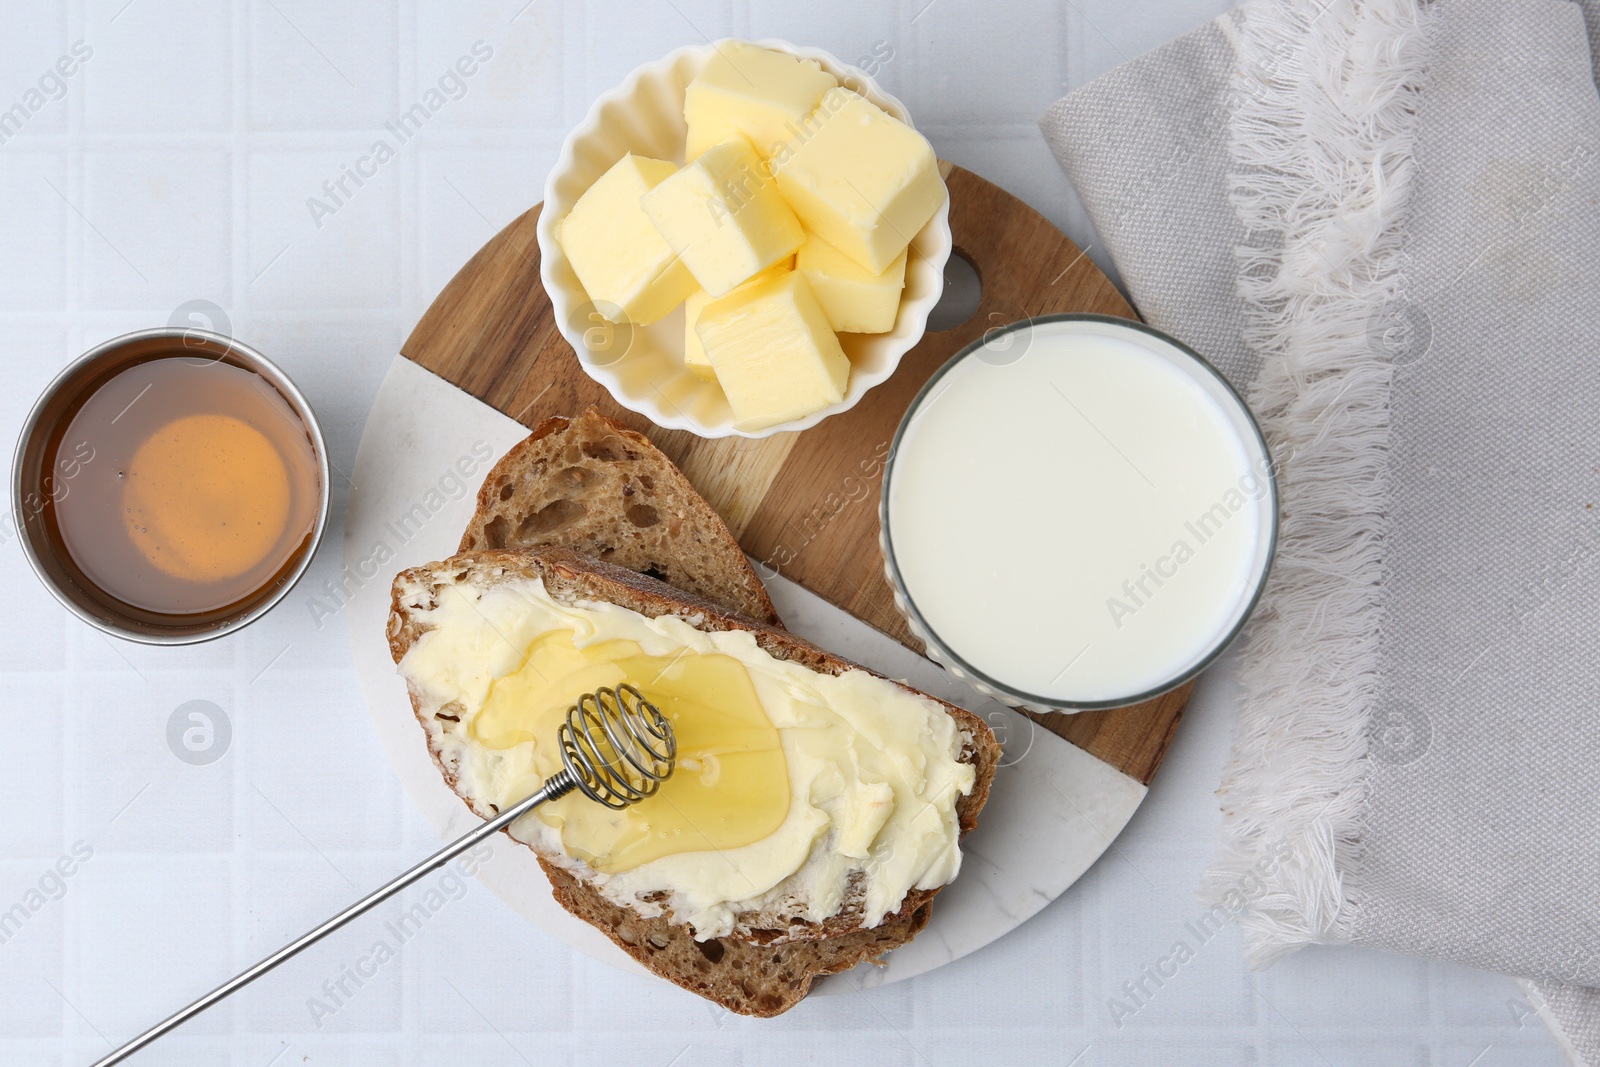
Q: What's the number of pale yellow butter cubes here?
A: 7